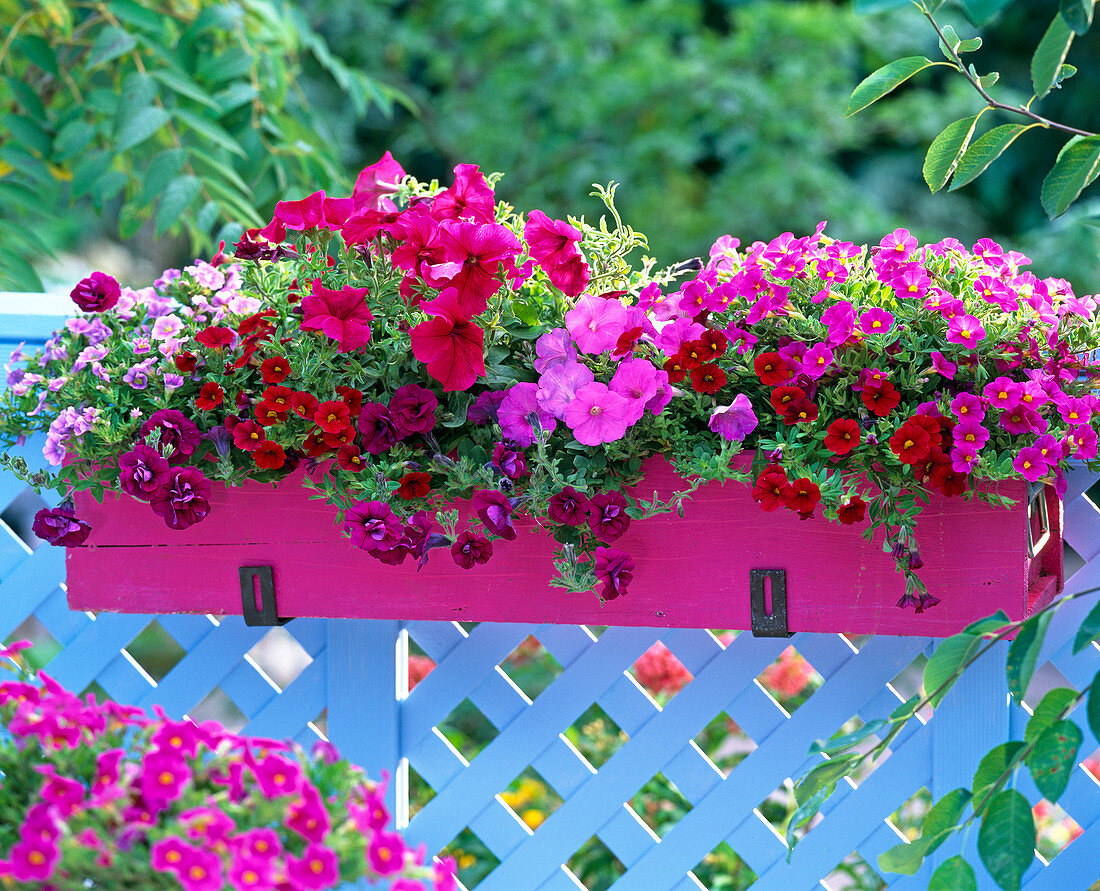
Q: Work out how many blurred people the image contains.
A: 0